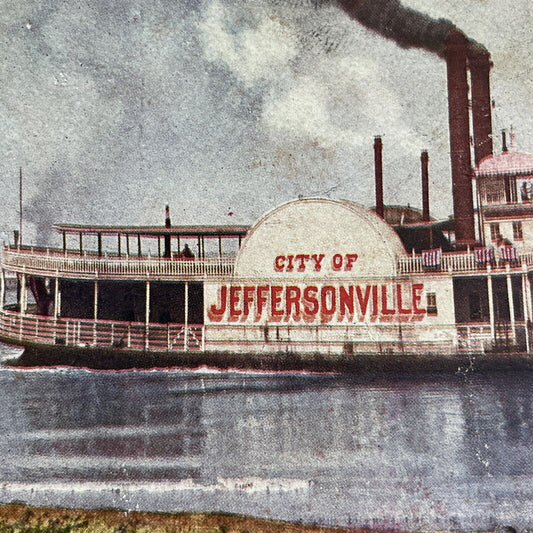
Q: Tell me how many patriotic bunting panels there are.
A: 3